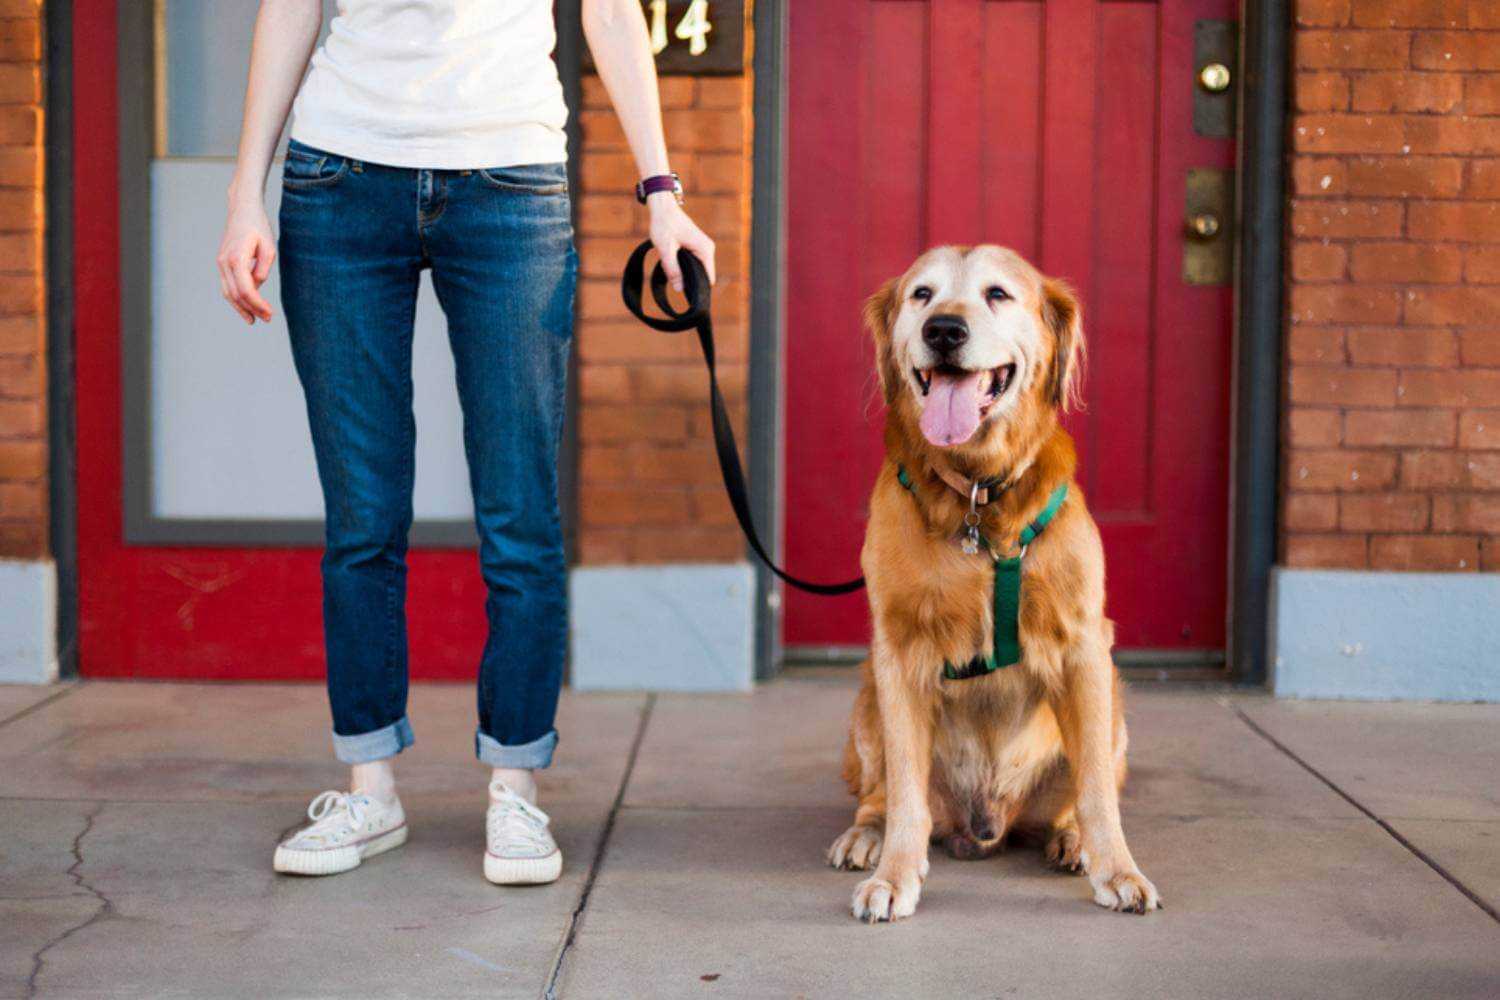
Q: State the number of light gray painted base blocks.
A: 3